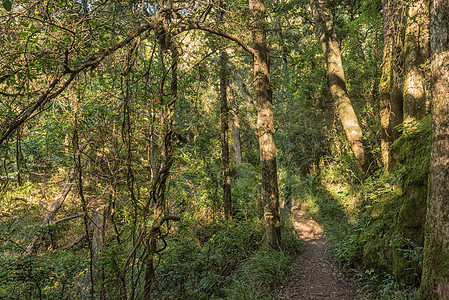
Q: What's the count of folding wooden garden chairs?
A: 0